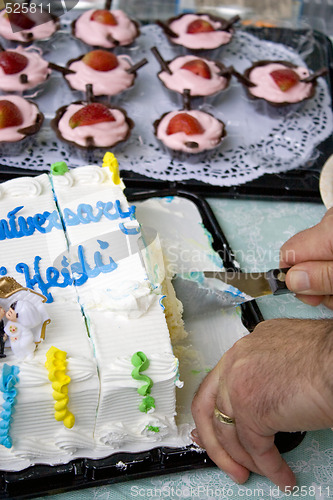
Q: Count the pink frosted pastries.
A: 10